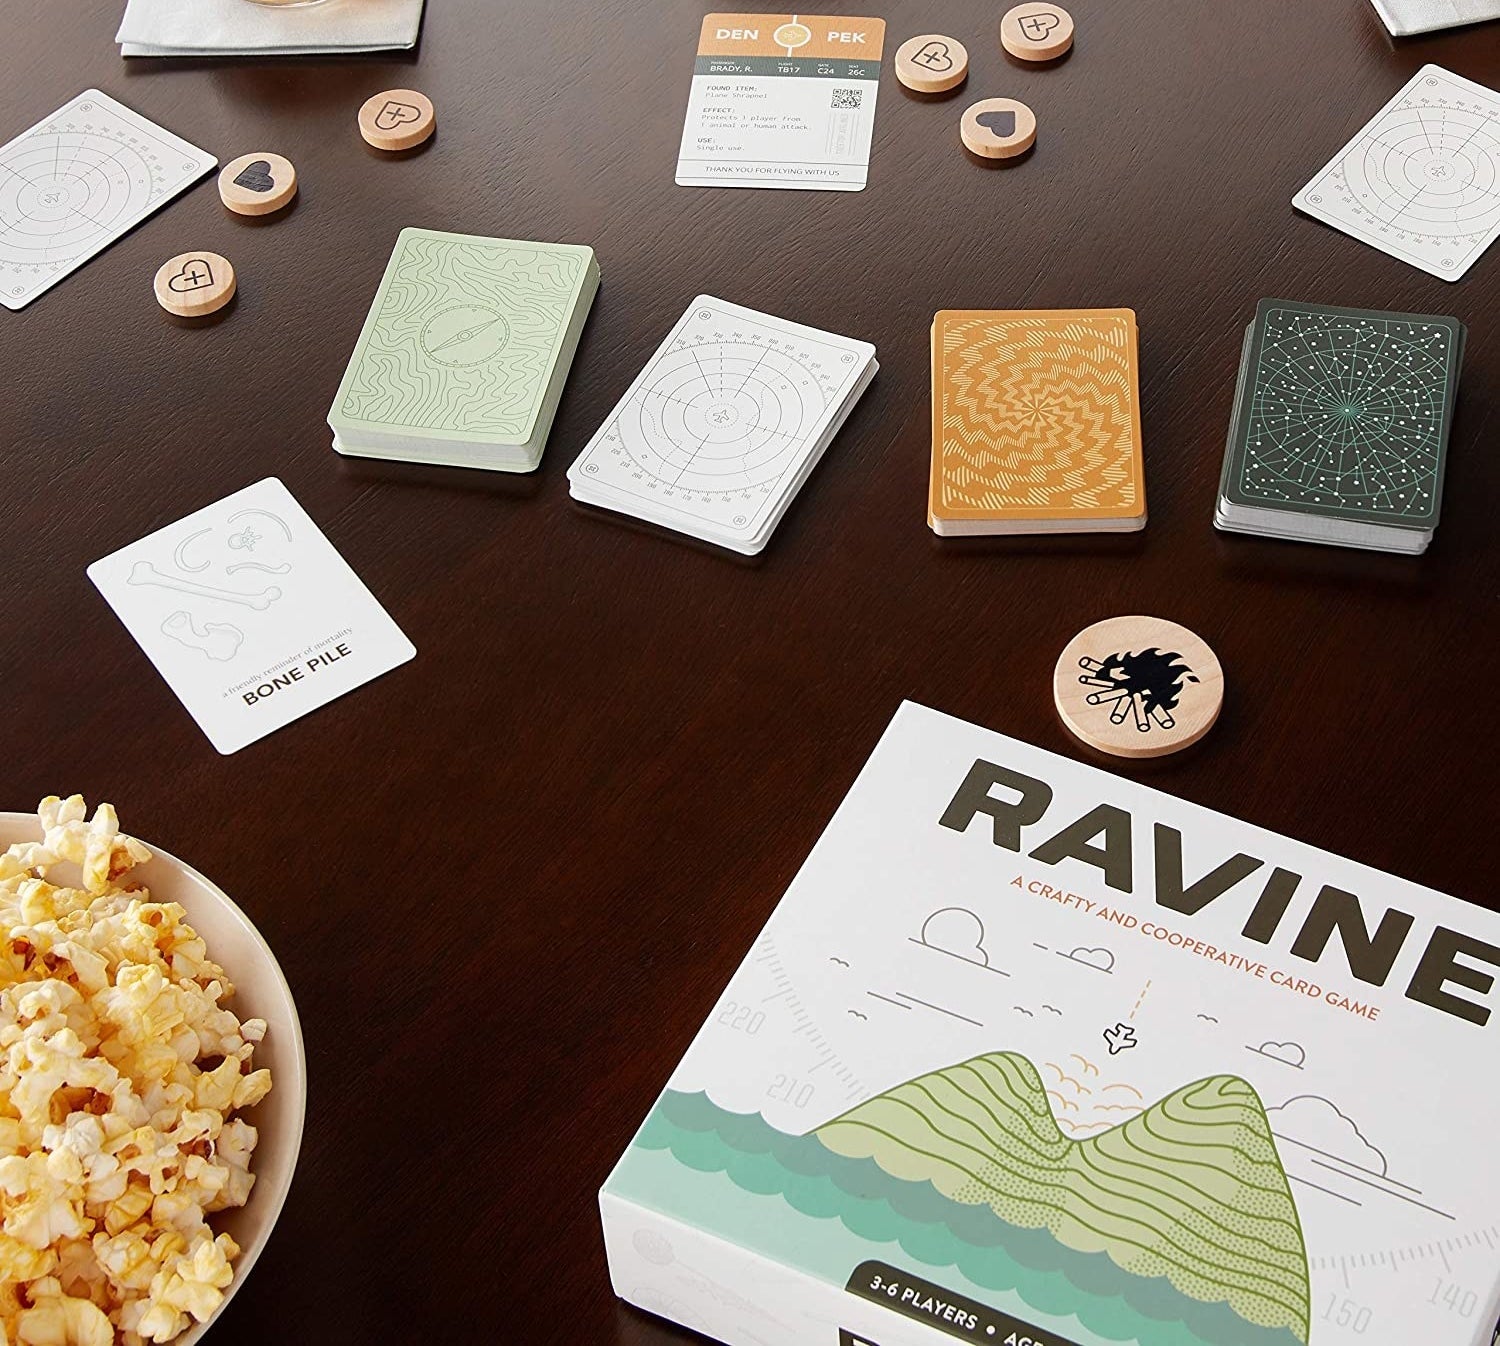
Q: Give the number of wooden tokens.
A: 7